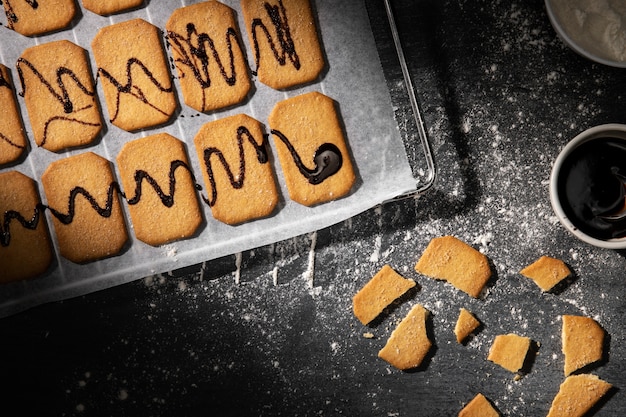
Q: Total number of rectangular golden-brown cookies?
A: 12